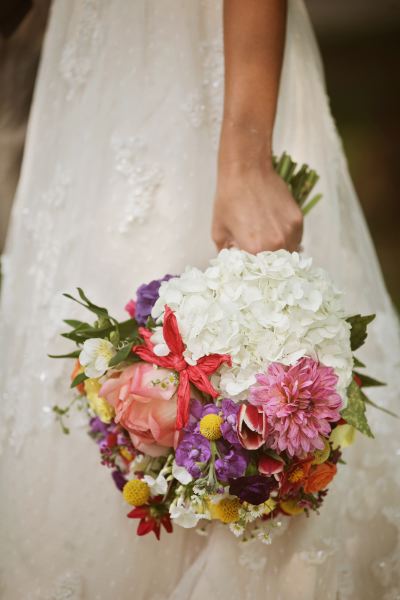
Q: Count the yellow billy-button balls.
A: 3